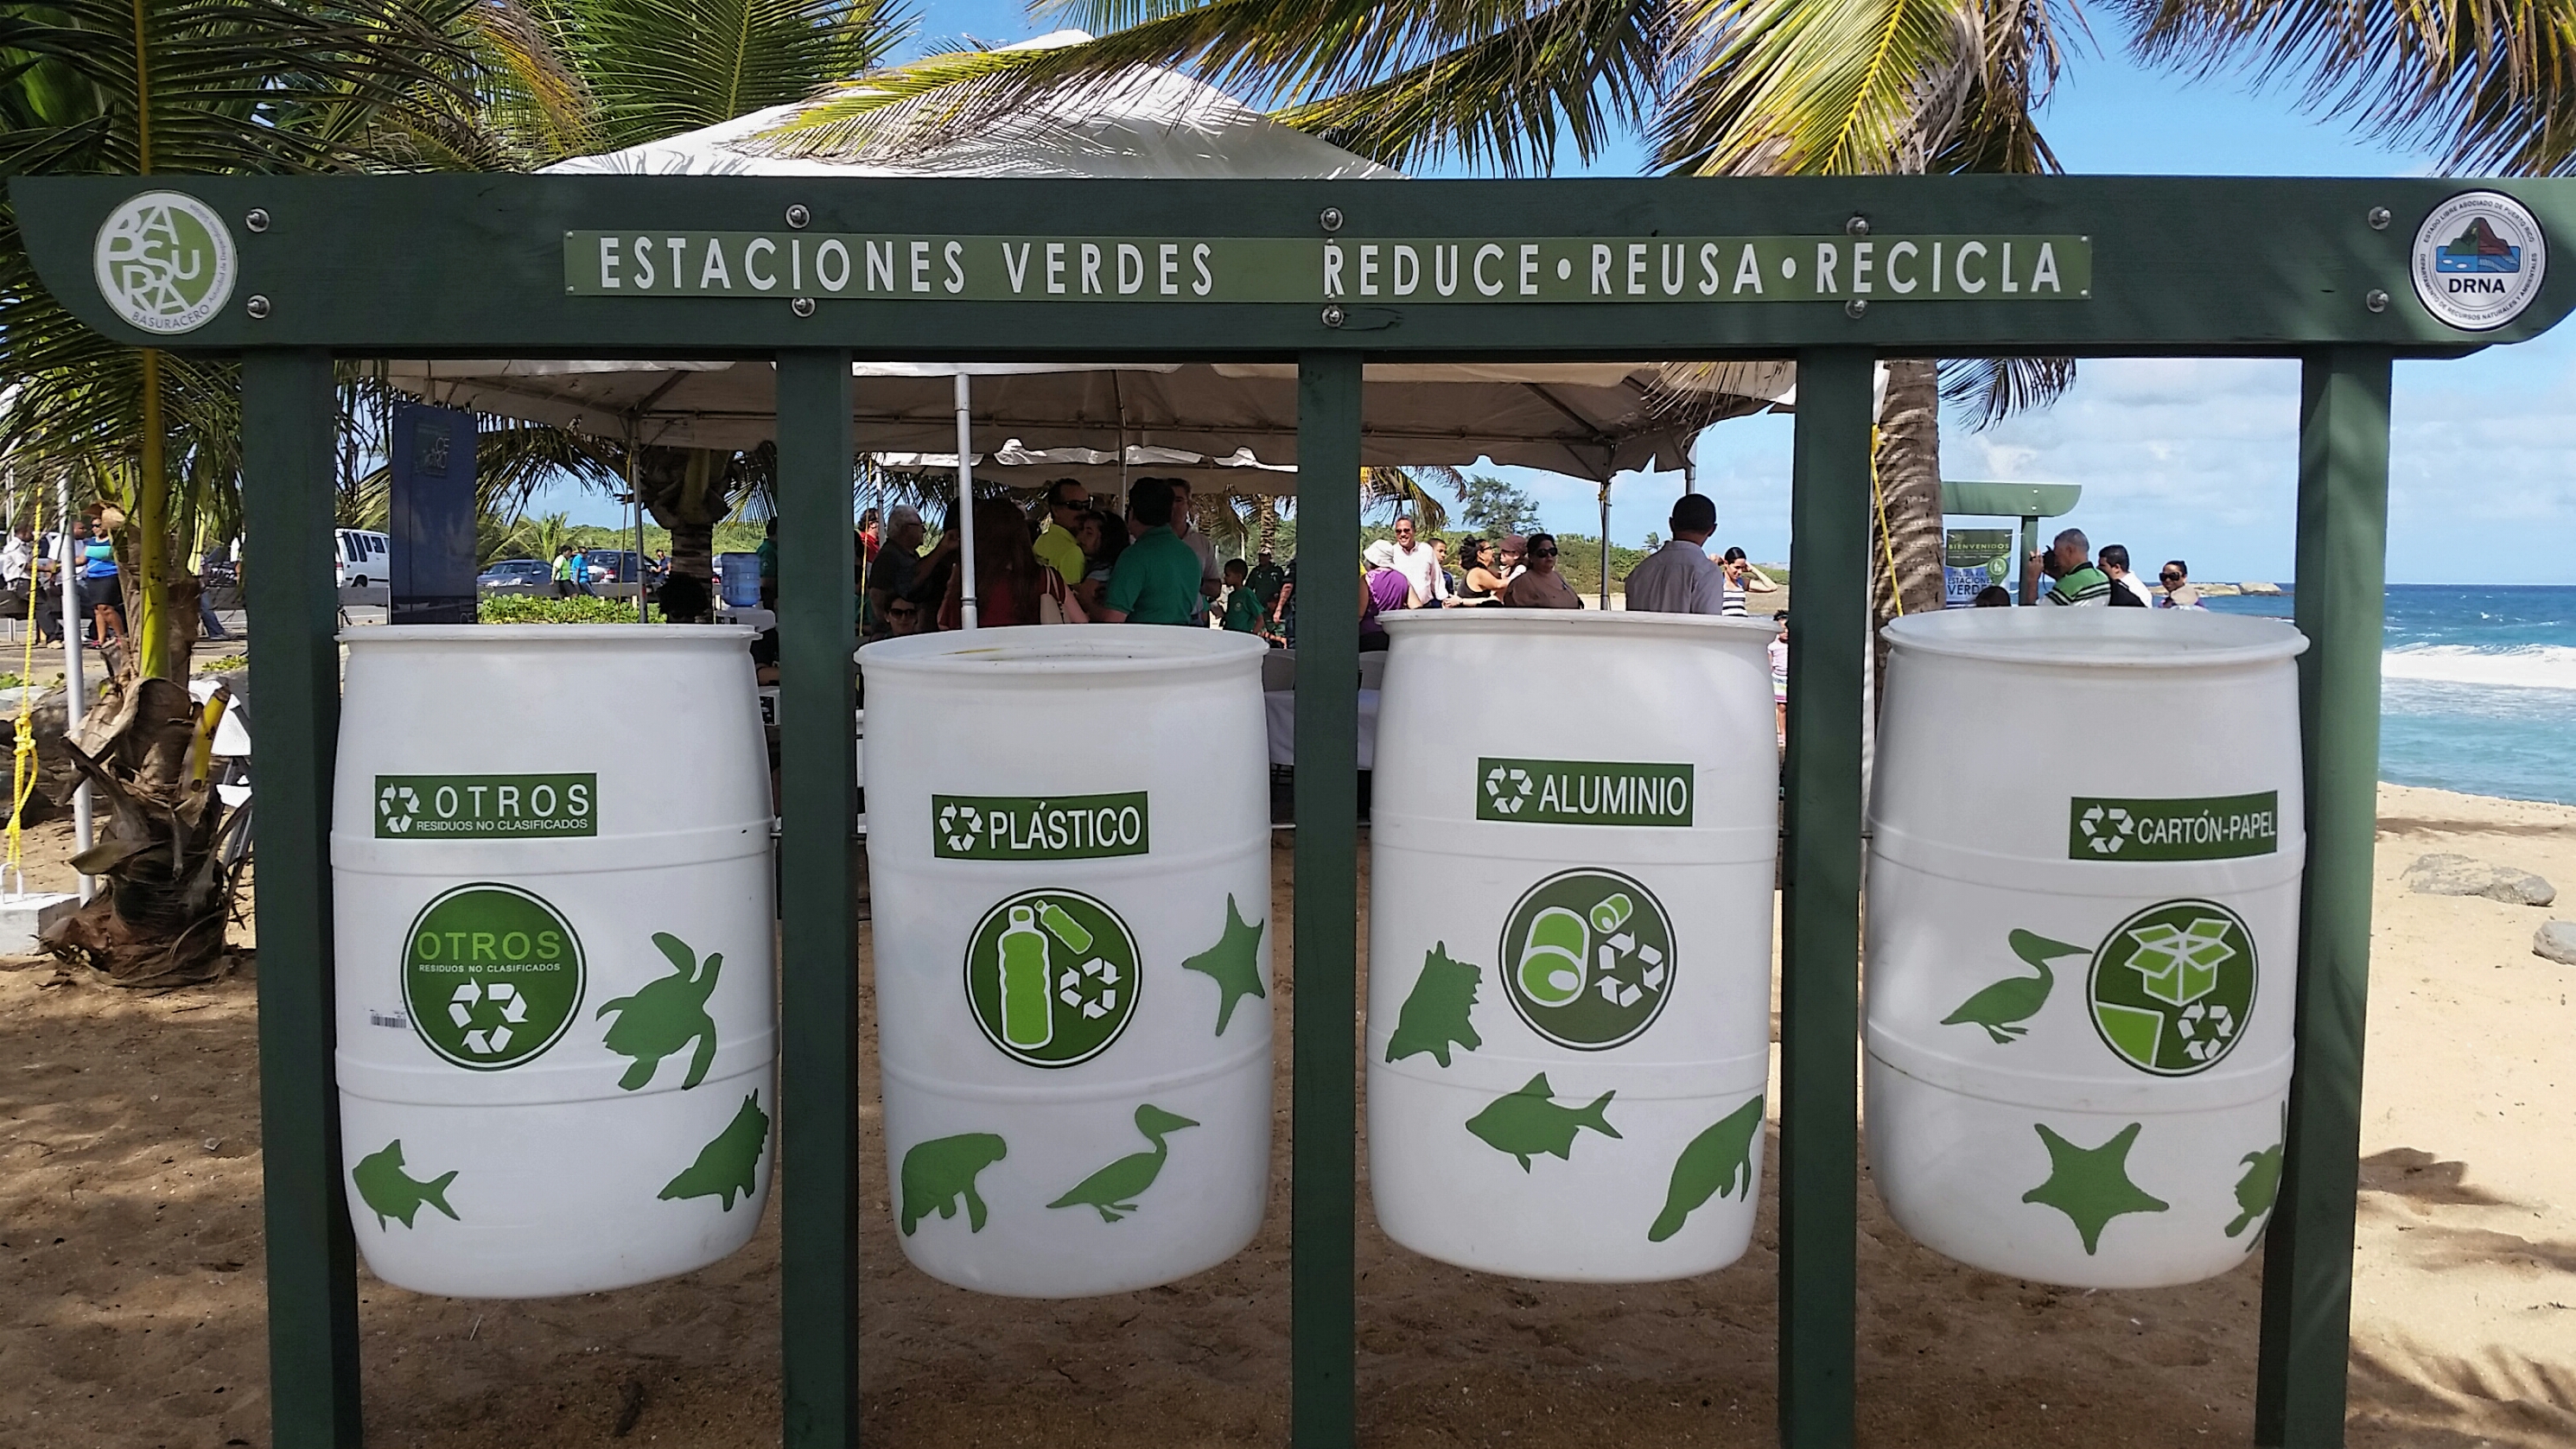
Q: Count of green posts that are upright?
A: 5